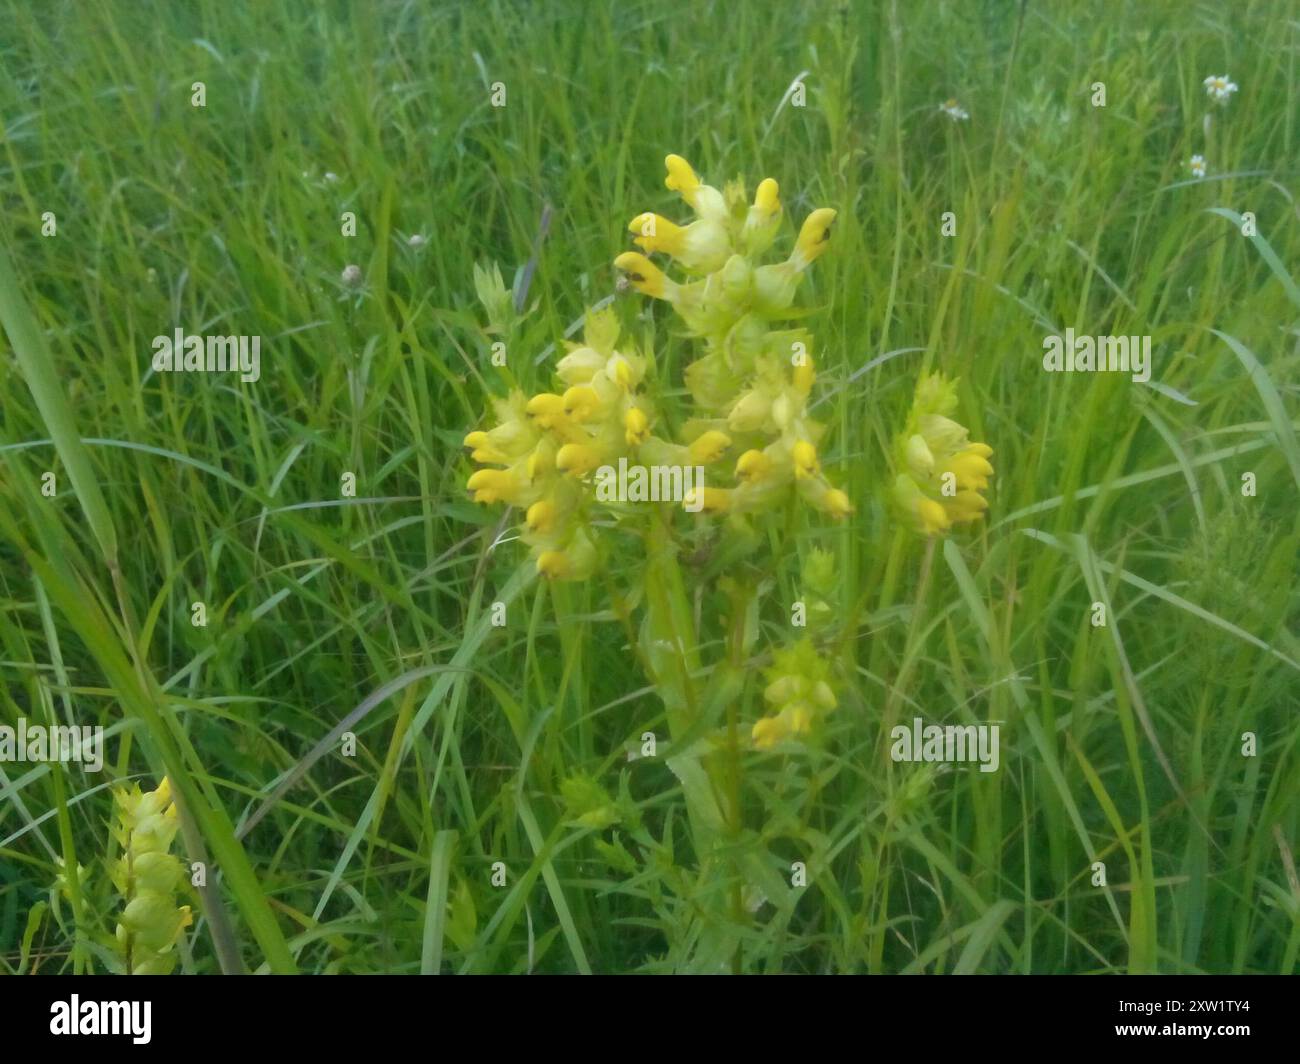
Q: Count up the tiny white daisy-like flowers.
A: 3